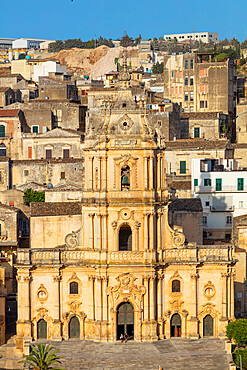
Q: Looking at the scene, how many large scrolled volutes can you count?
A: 2